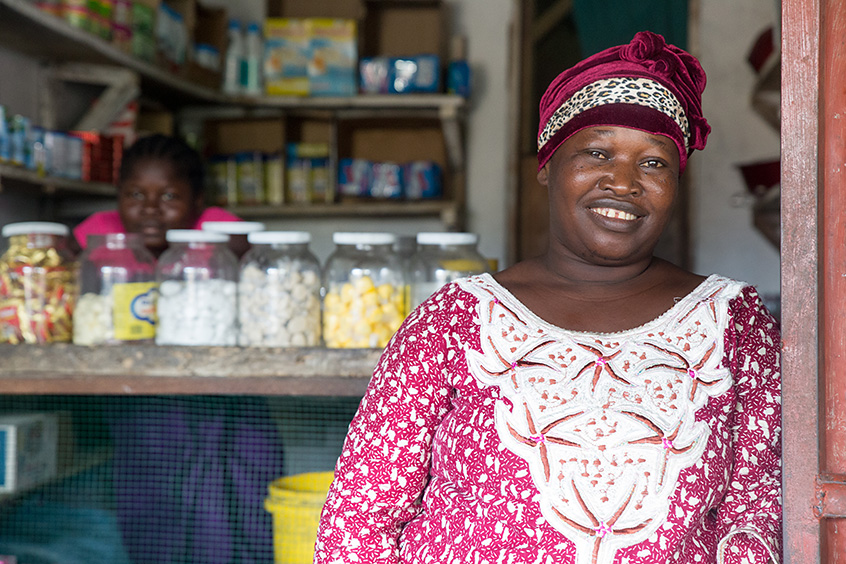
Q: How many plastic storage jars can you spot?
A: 7